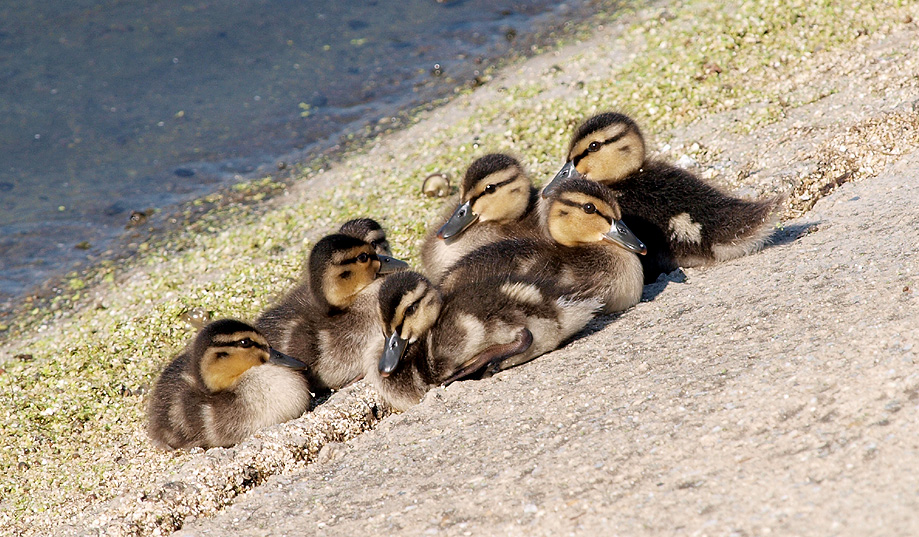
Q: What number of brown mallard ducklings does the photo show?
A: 7